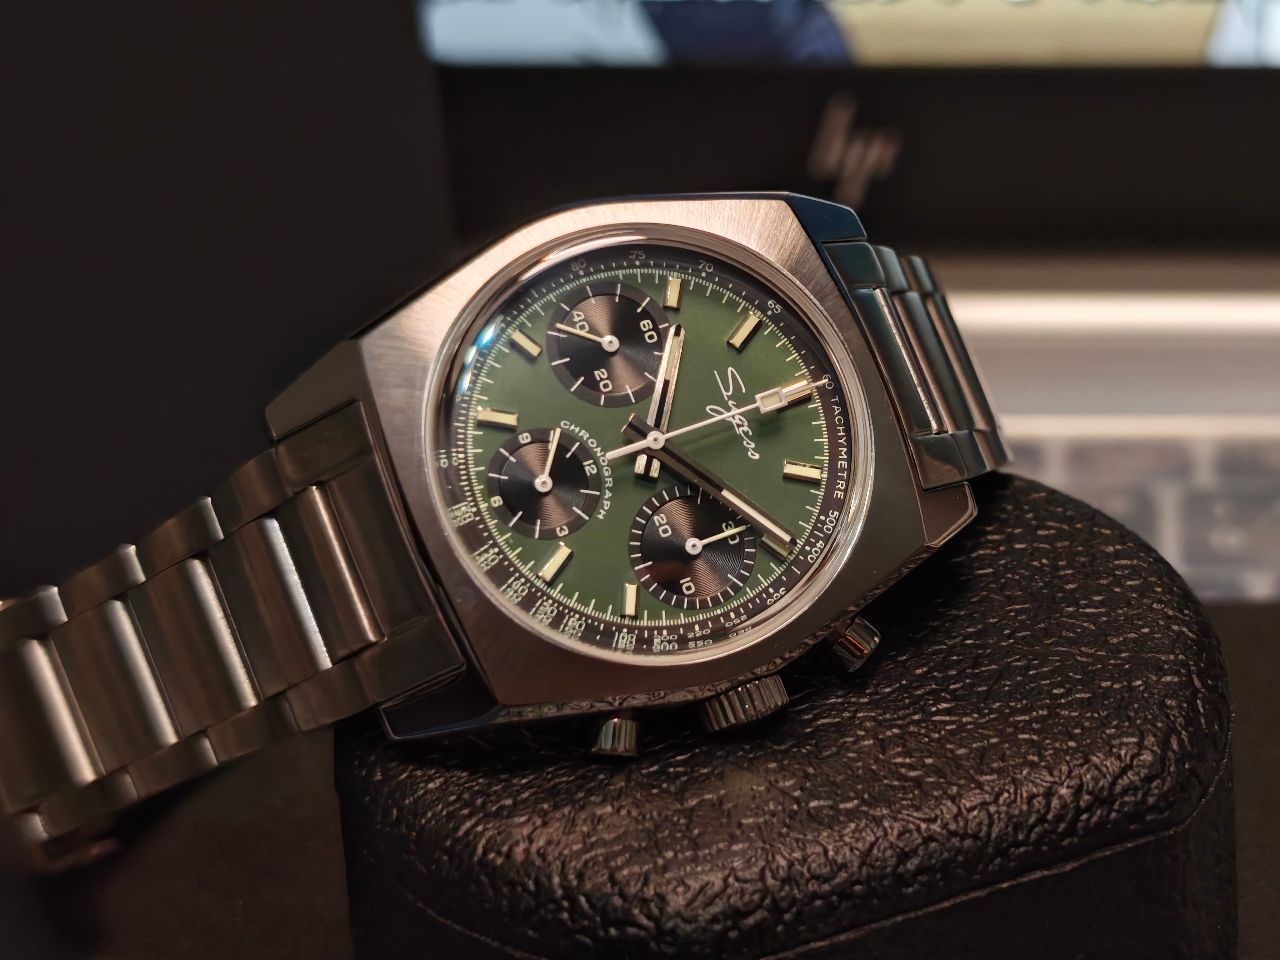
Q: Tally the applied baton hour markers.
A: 9